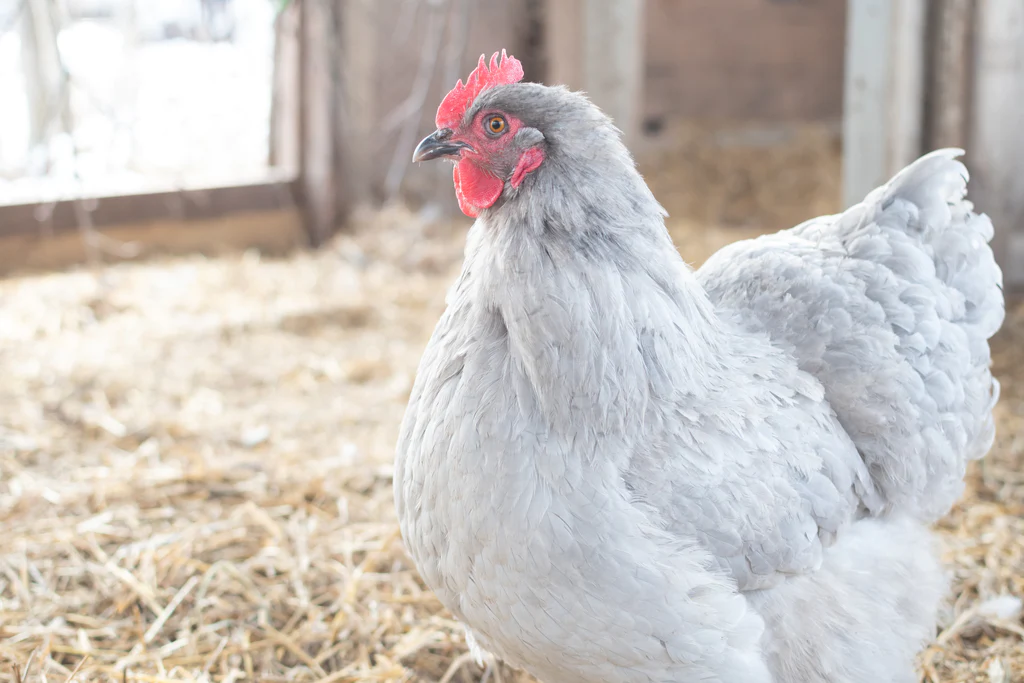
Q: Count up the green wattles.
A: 0